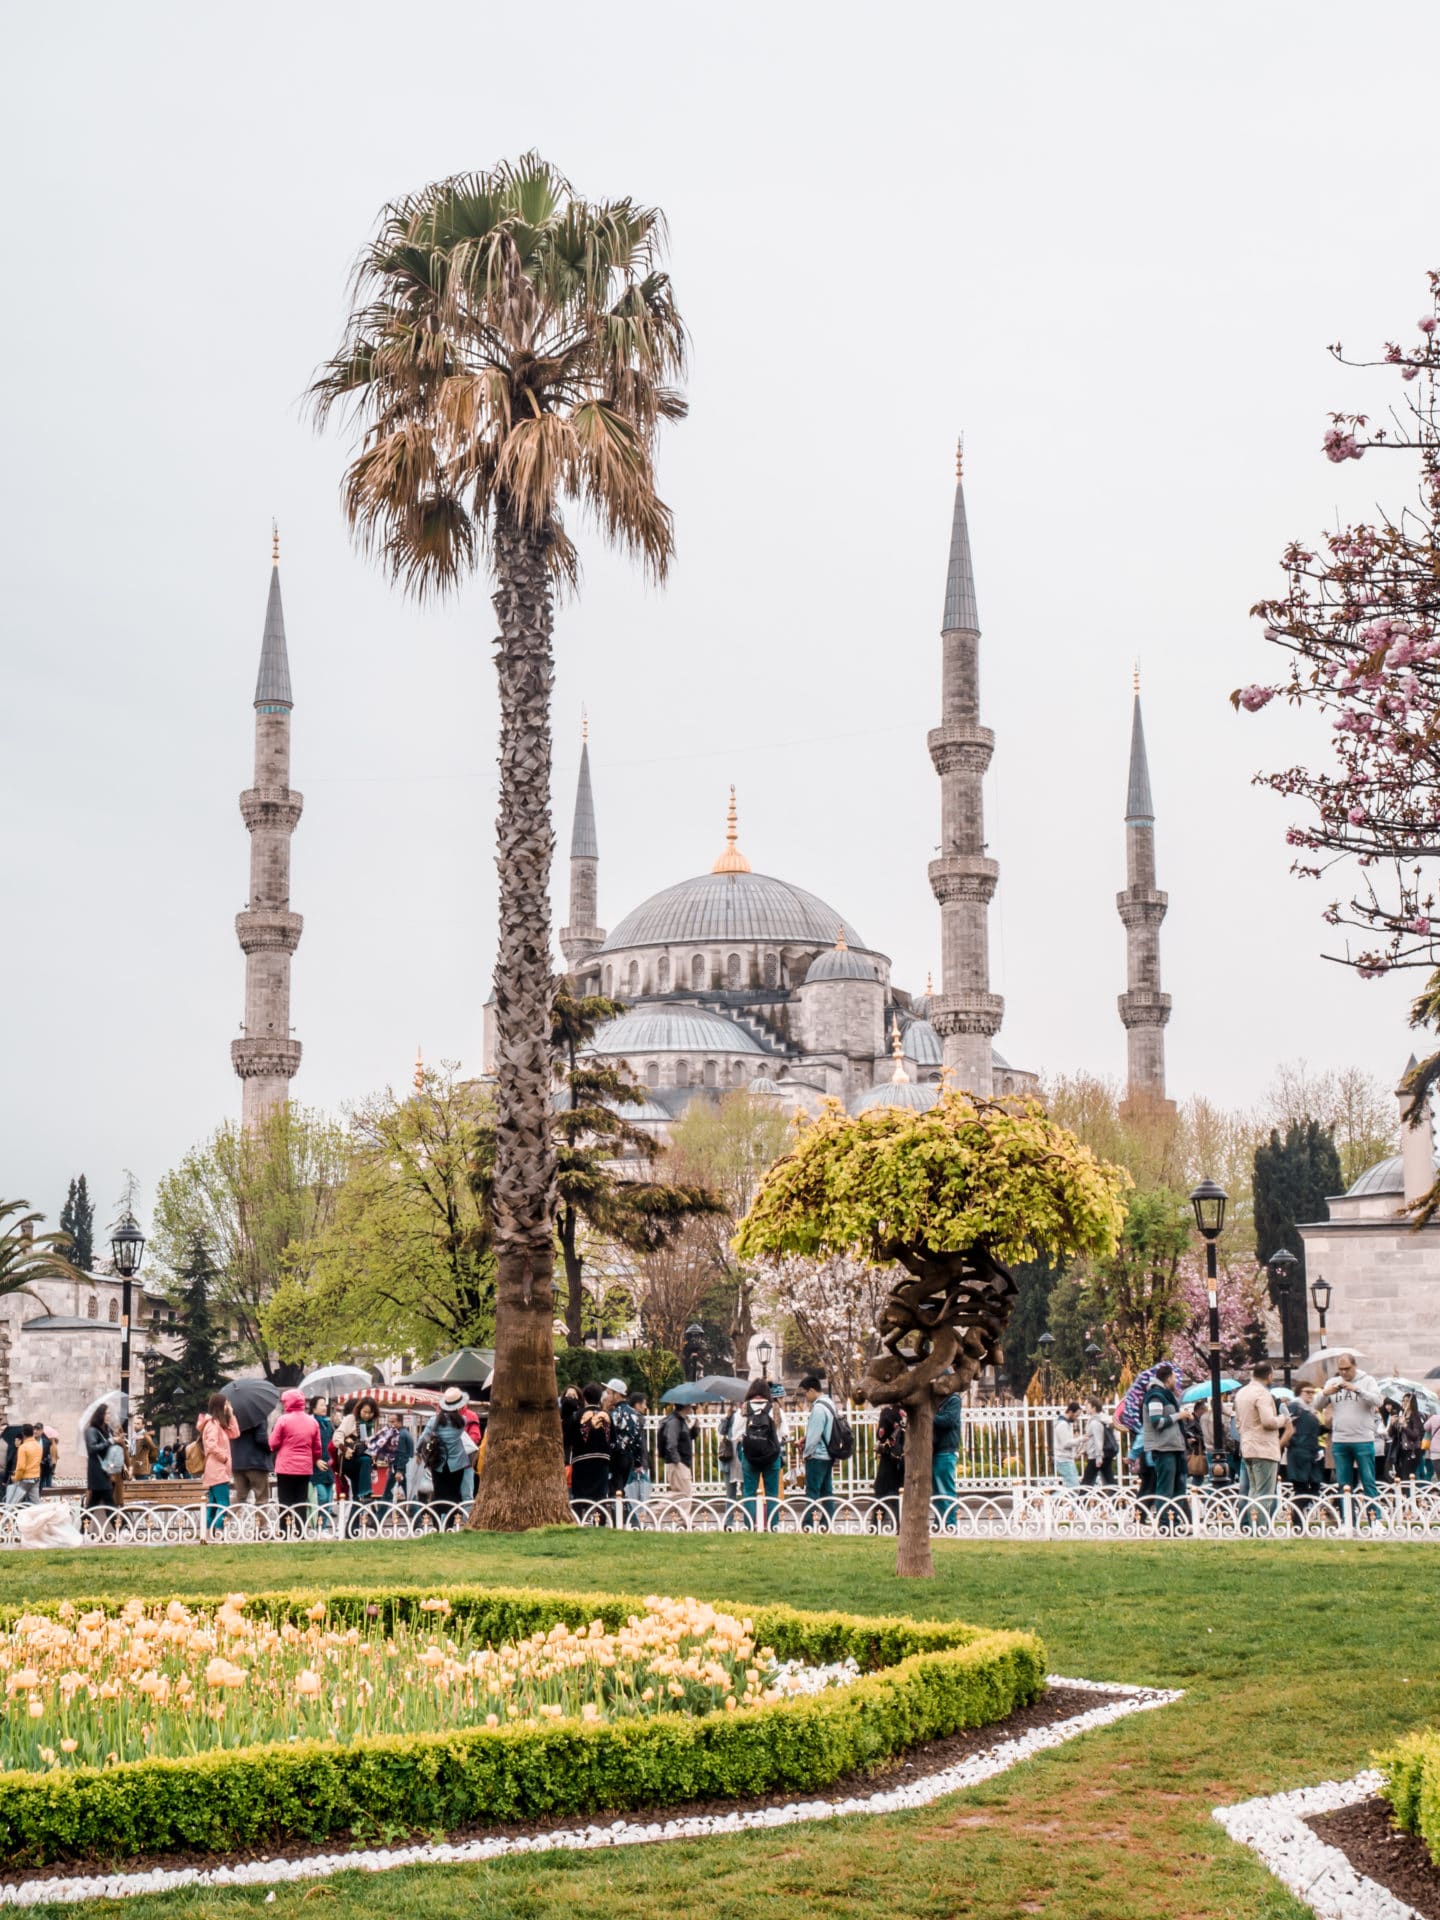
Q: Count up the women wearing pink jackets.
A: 2